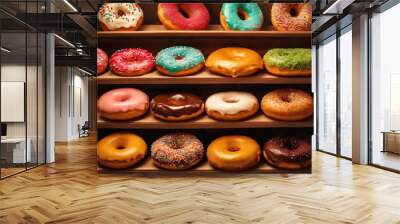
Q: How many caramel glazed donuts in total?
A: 3